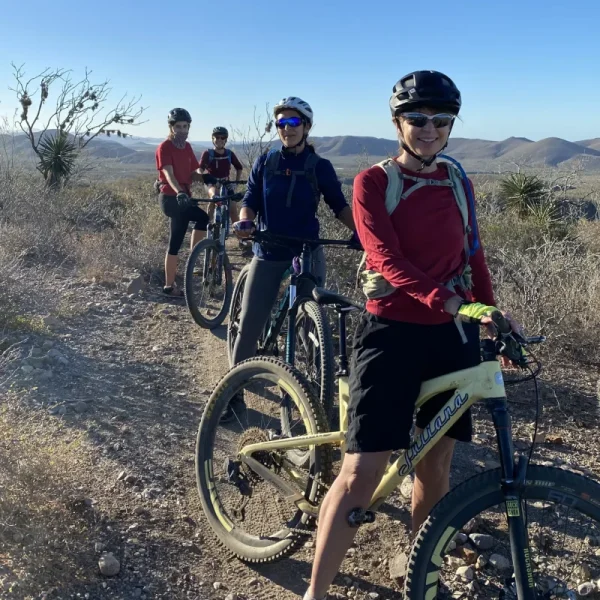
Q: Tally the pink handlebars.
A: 0